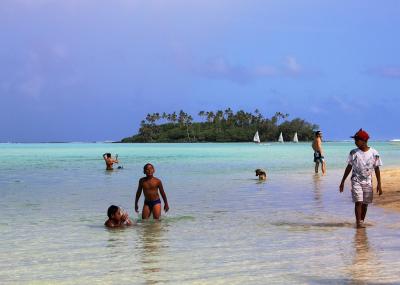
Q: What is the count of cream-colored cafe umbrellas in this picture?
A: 0